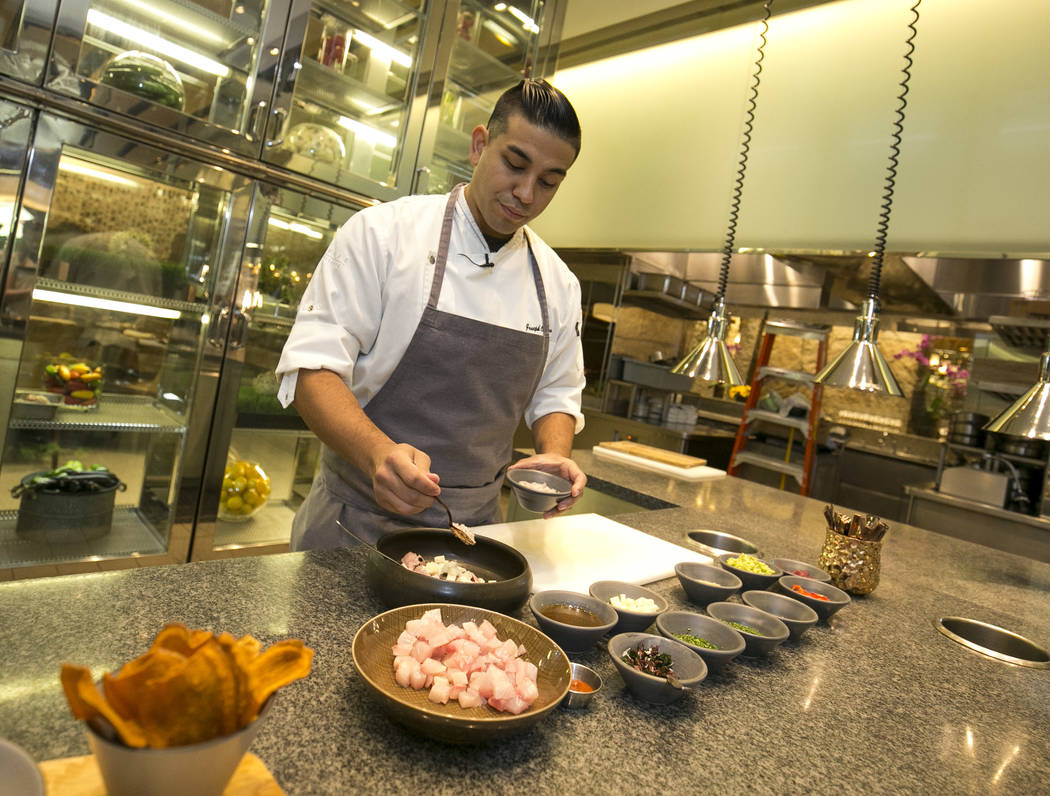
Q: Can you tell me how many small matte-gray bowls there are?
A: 11